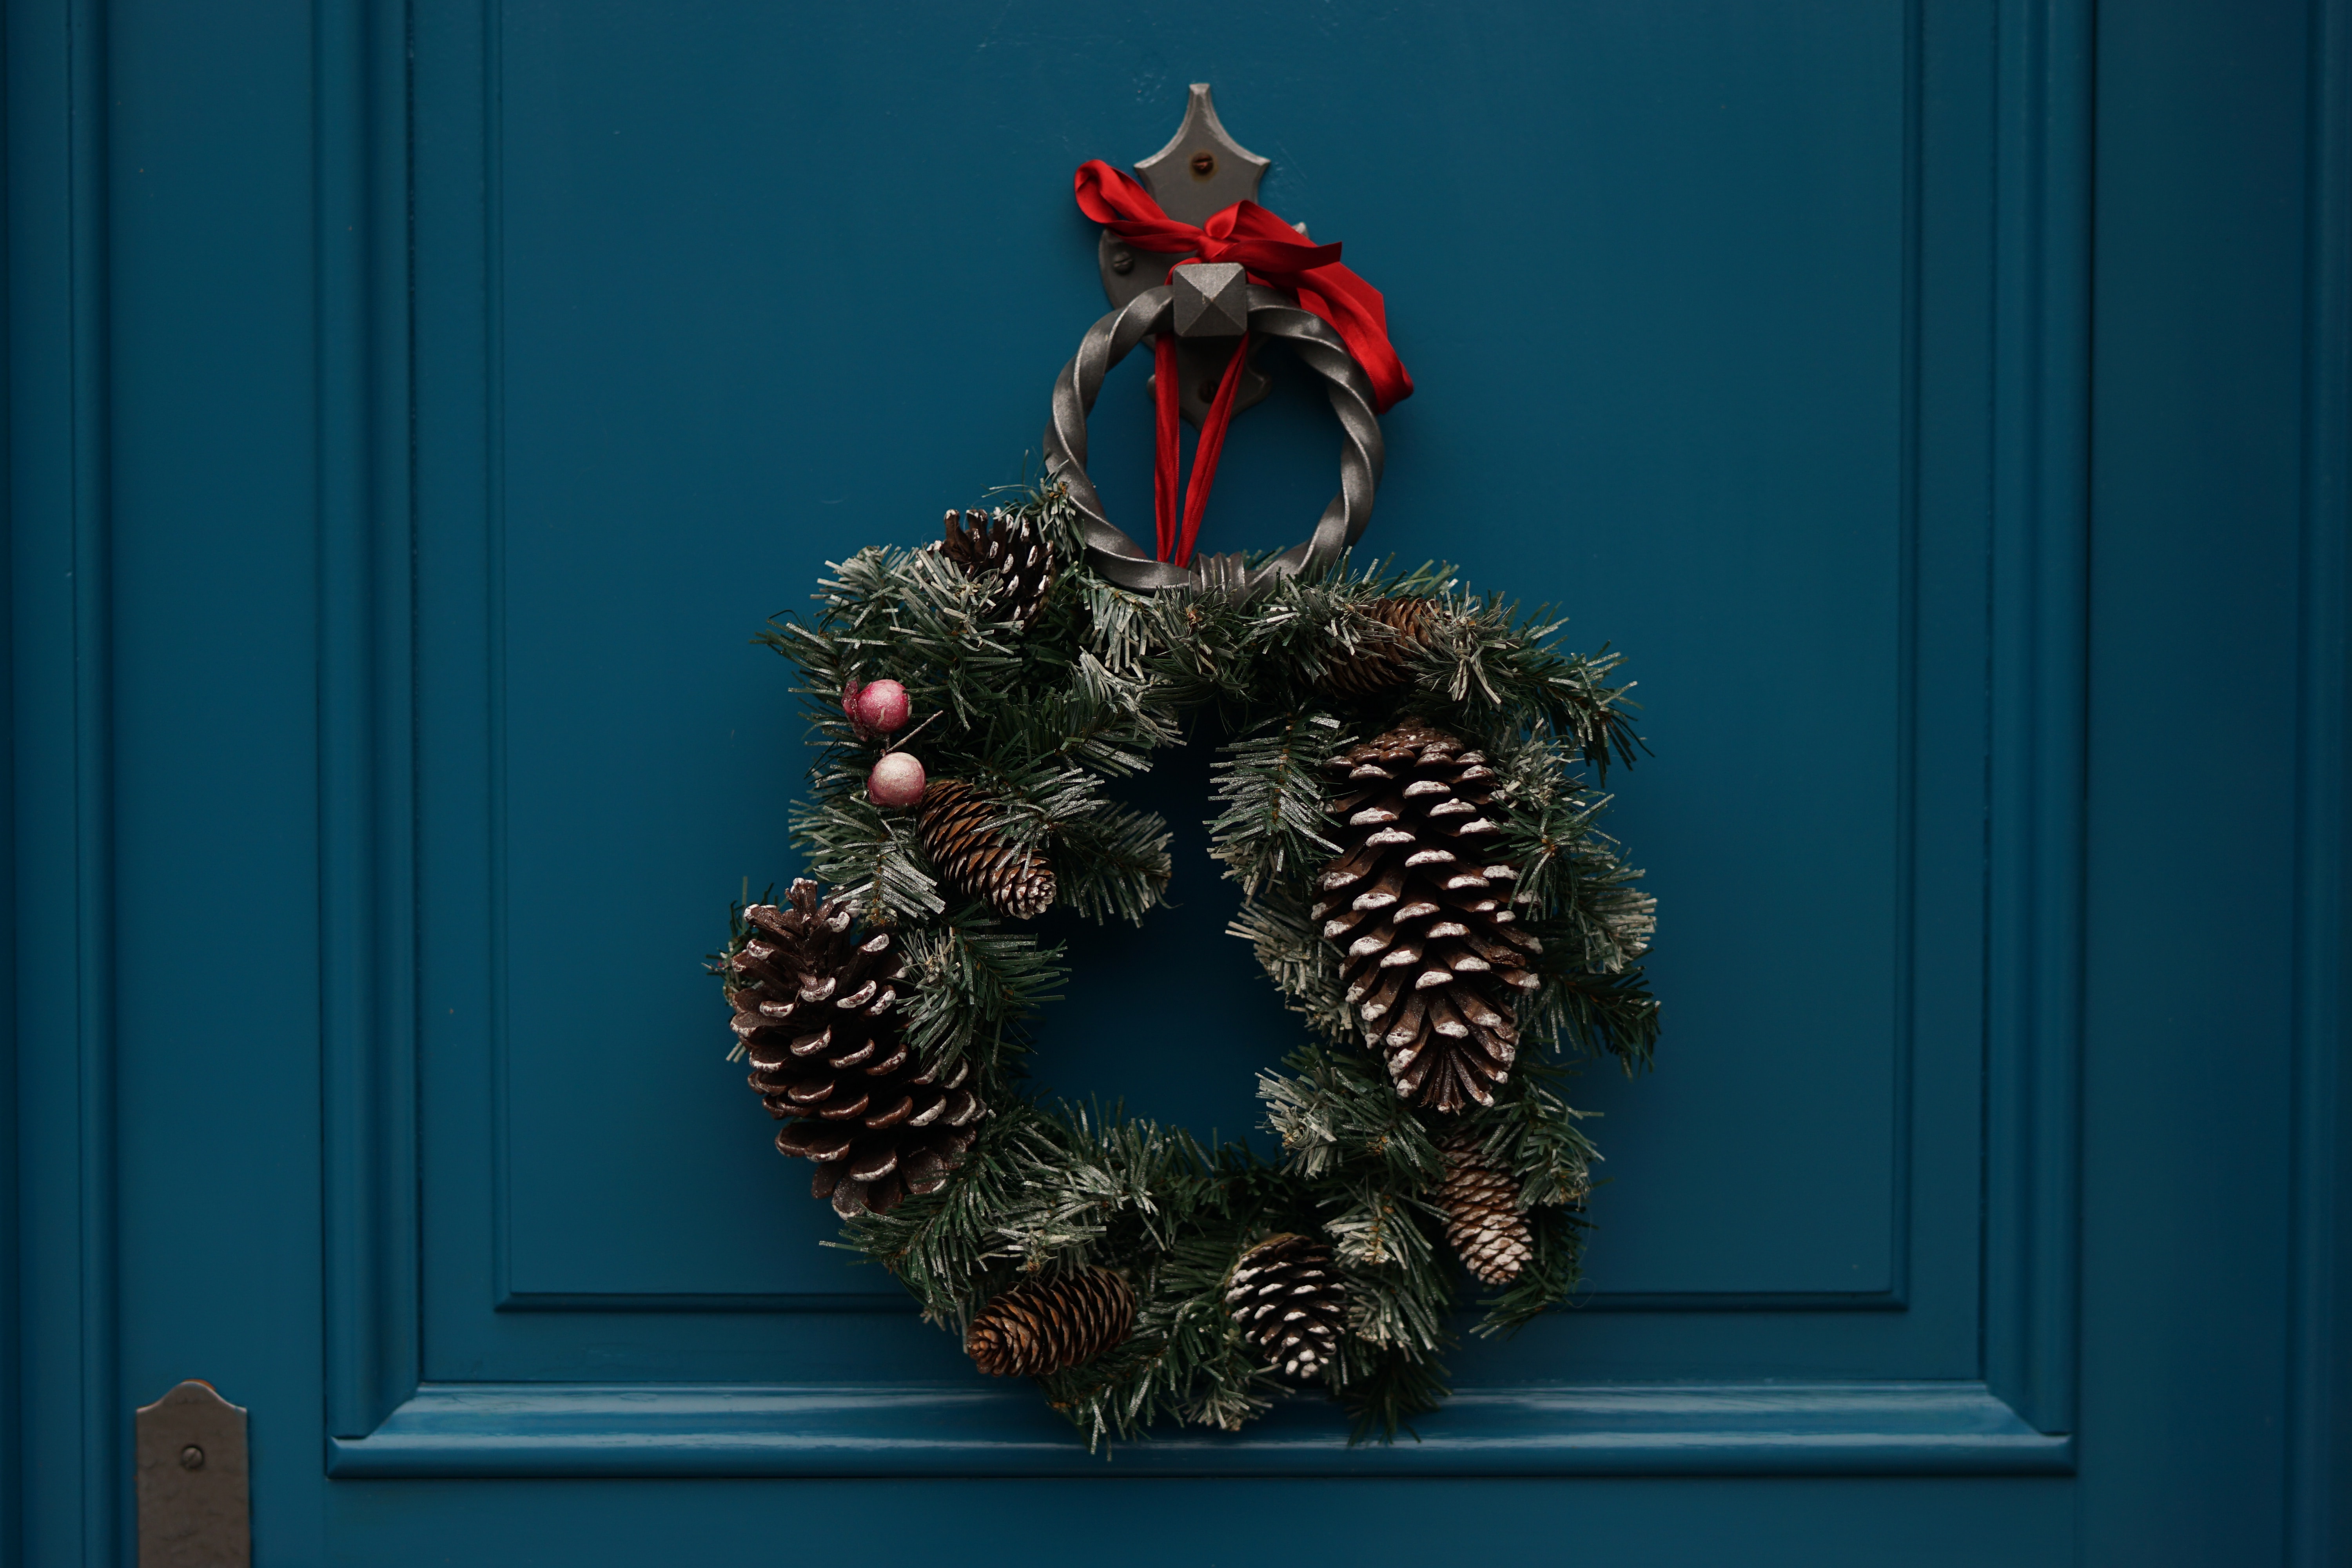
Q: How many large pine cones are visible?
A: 2